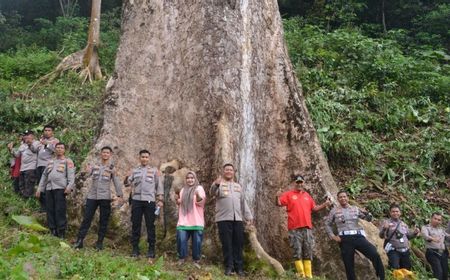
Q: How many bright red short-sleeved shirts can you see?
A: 1